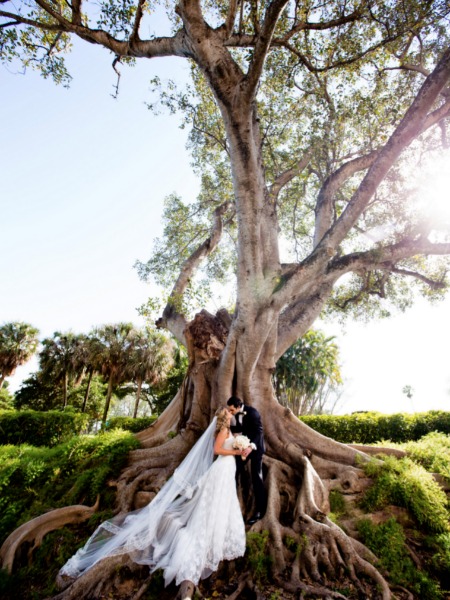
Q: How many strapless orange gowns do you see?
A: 0